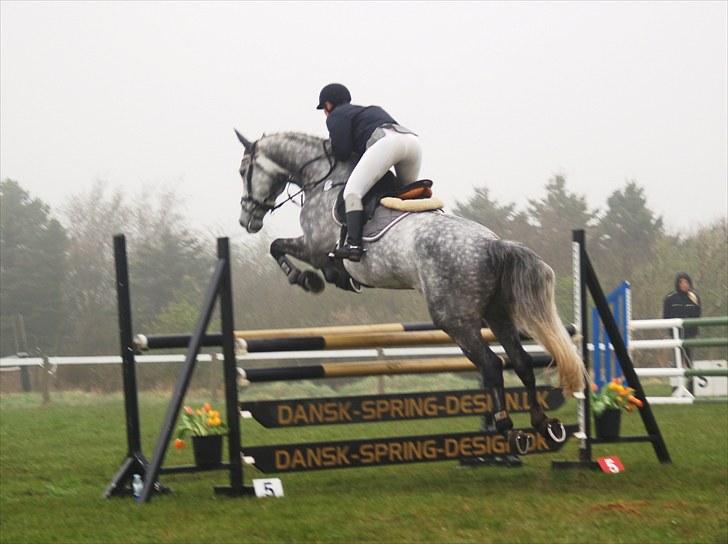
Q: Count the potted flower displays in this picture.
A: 2